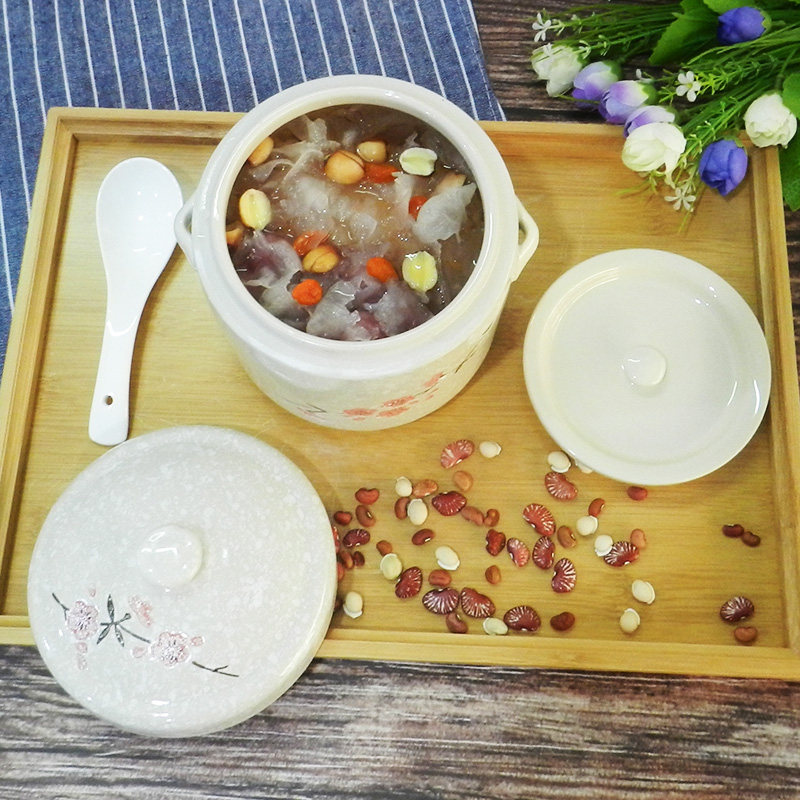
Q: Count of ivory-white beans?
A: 13